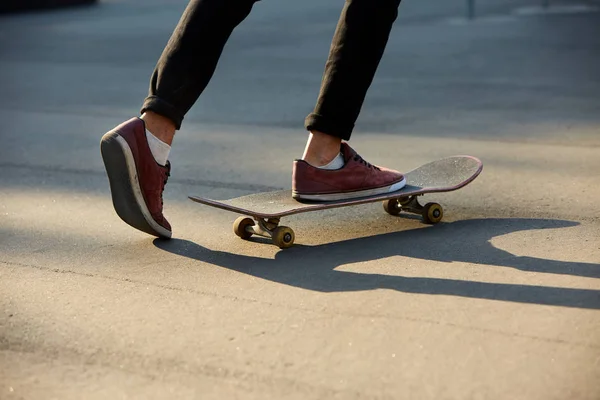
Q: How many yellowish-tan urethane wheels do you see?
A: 4